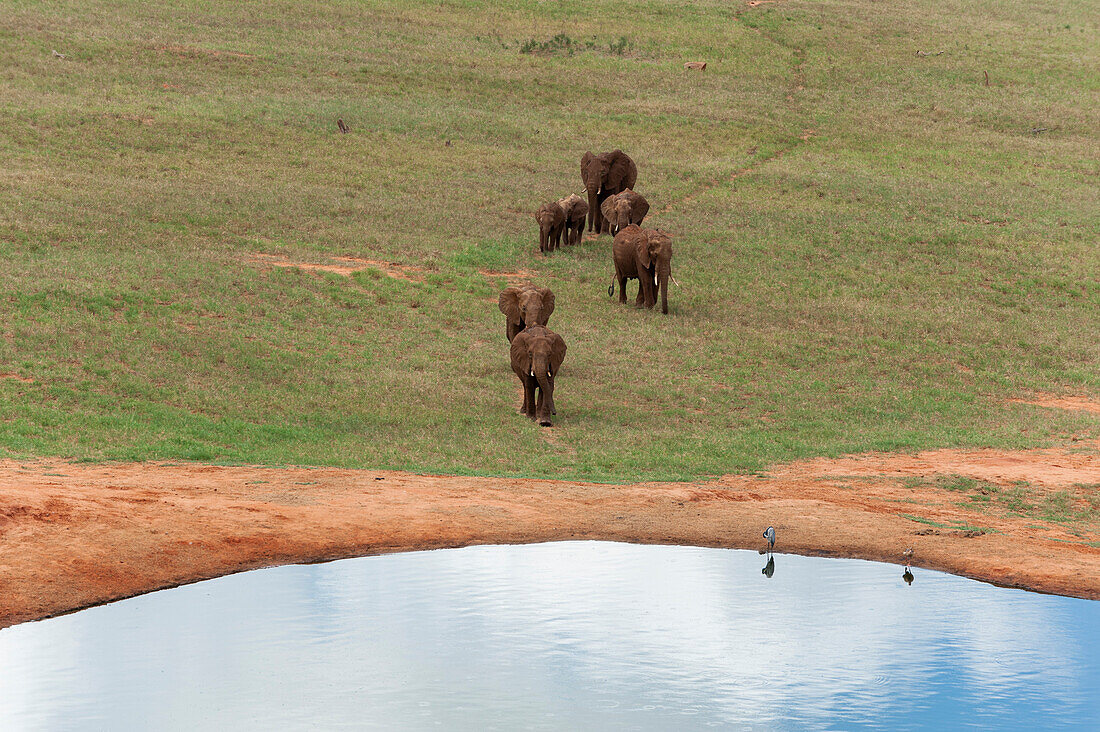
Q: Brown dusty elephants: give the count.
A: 7